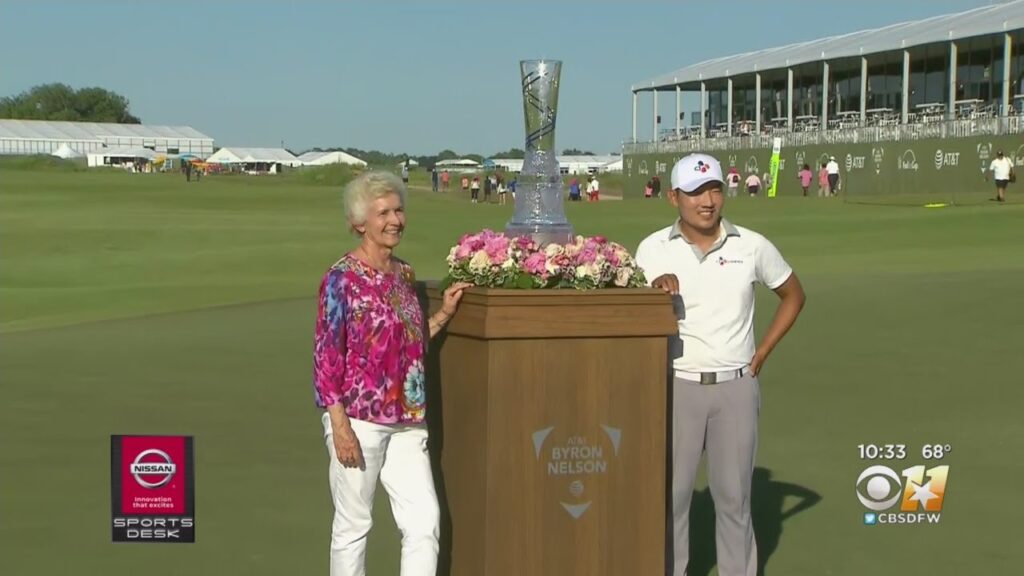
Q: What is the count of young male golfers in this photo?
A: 1